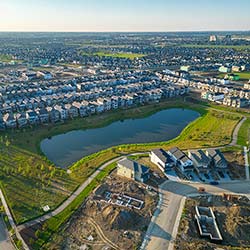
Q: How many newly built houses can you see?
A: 5